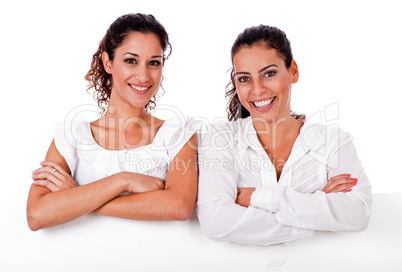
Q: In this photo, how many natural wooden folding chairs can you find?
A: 0